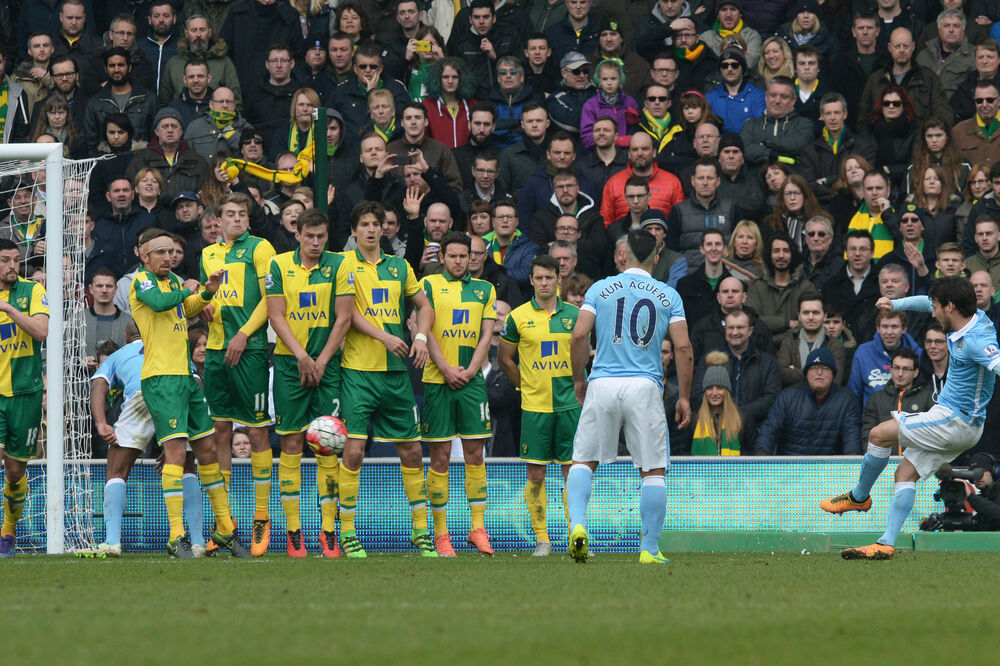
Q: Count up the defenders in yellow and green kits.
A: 7